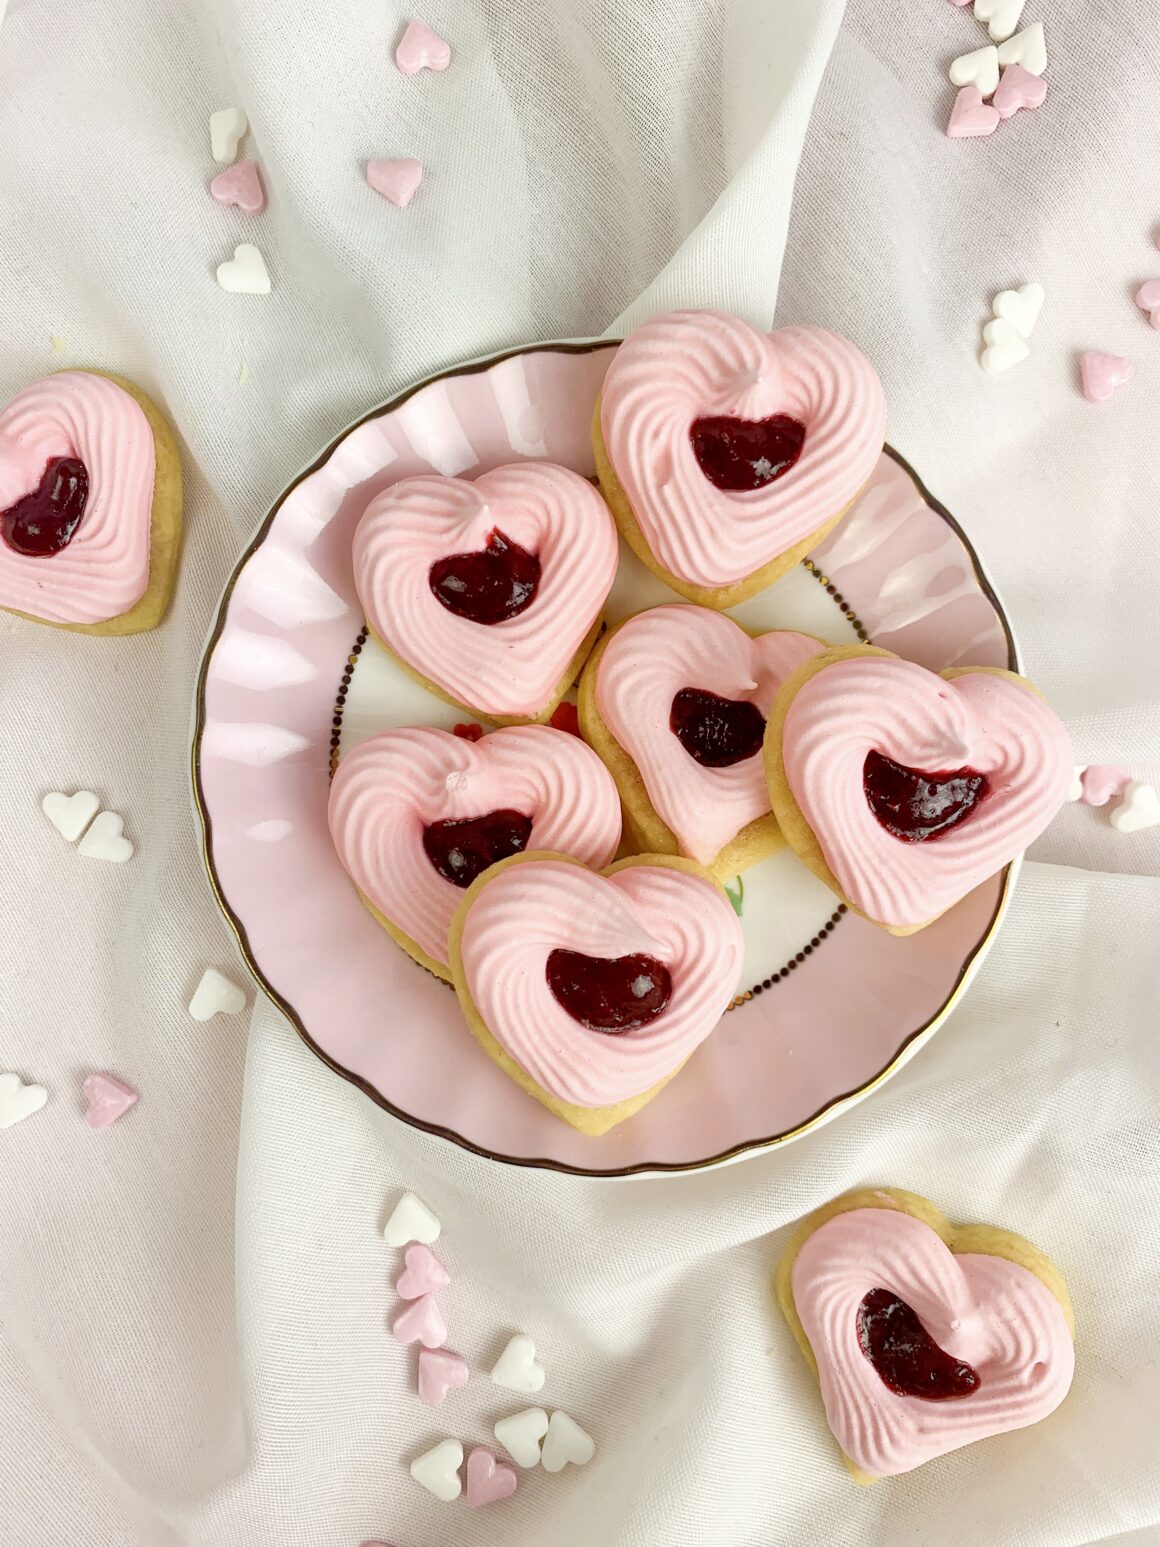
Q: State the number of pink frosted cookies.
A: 8